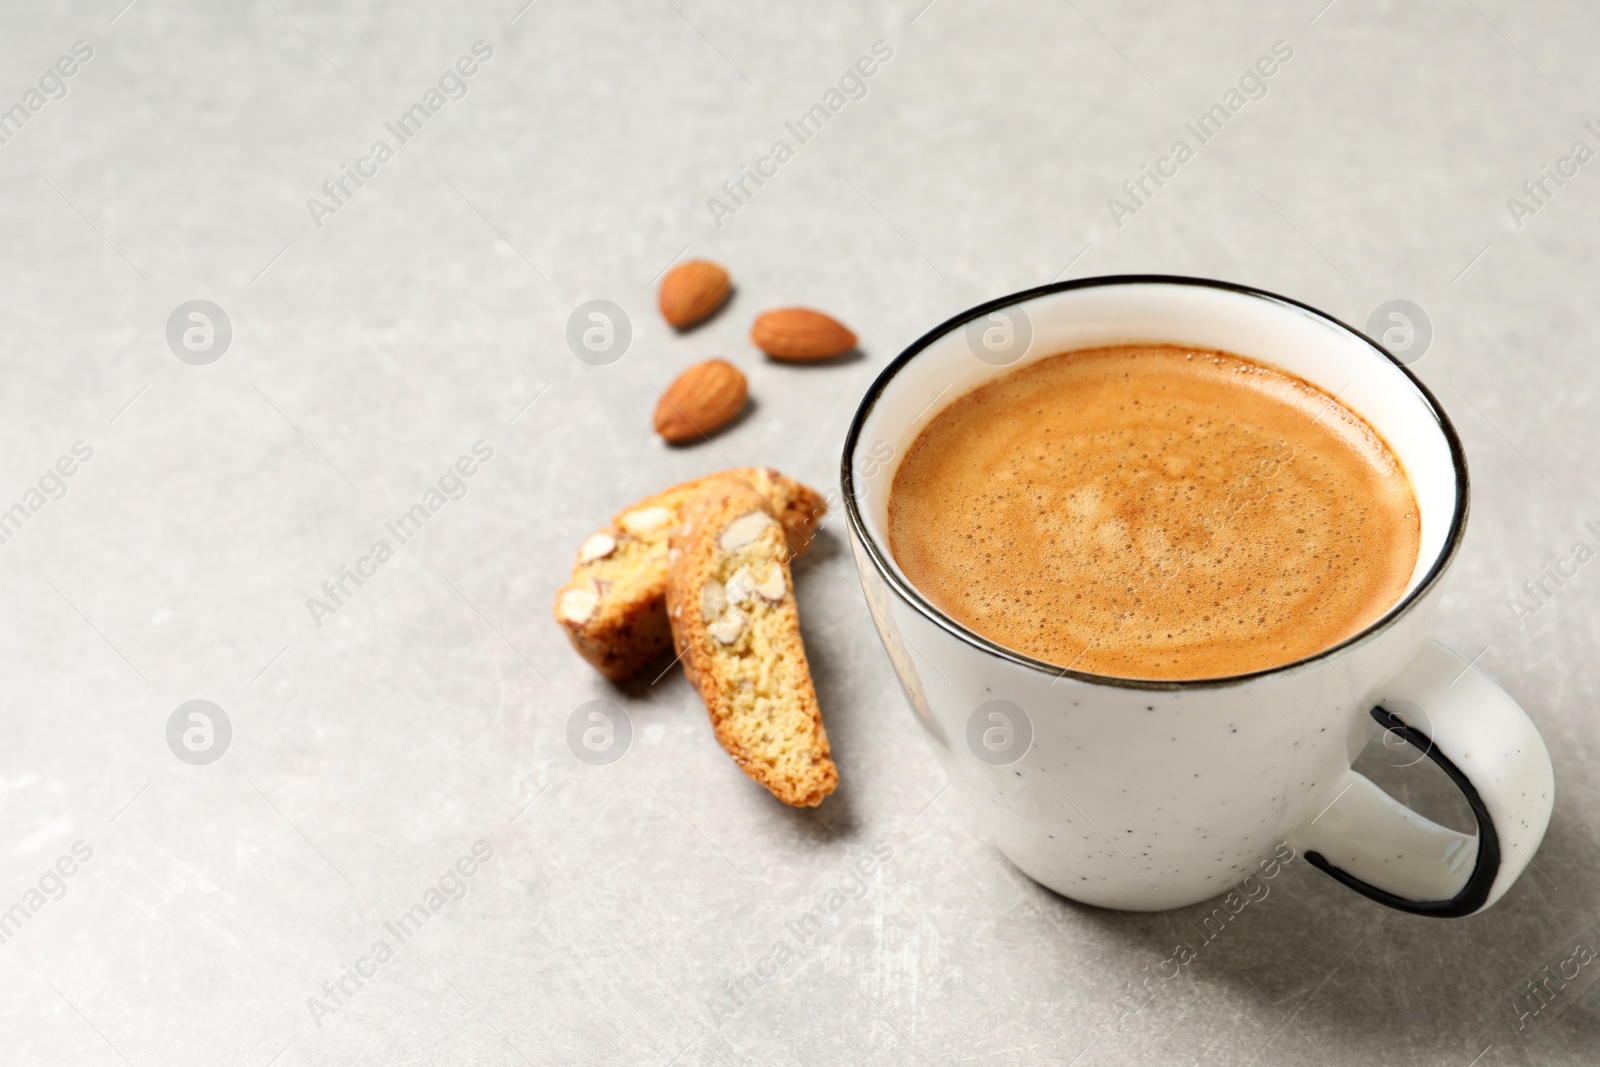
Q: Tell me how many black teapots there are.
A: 0